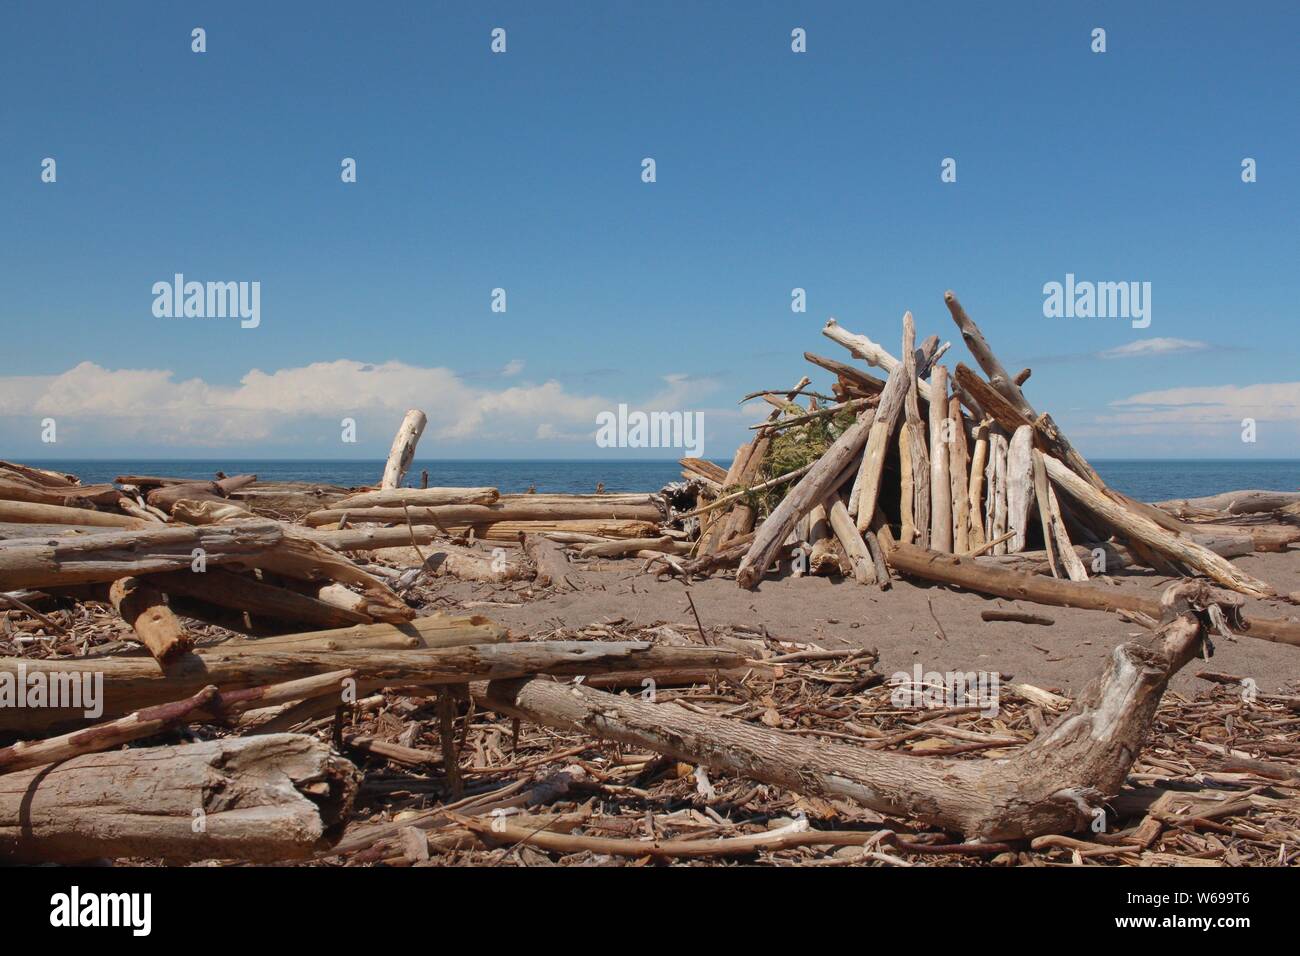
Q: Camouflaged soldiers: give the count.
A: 0